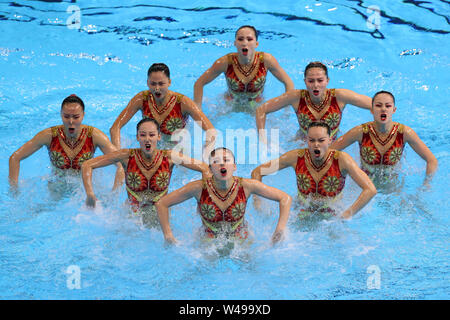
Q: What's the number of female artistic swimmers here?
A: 8